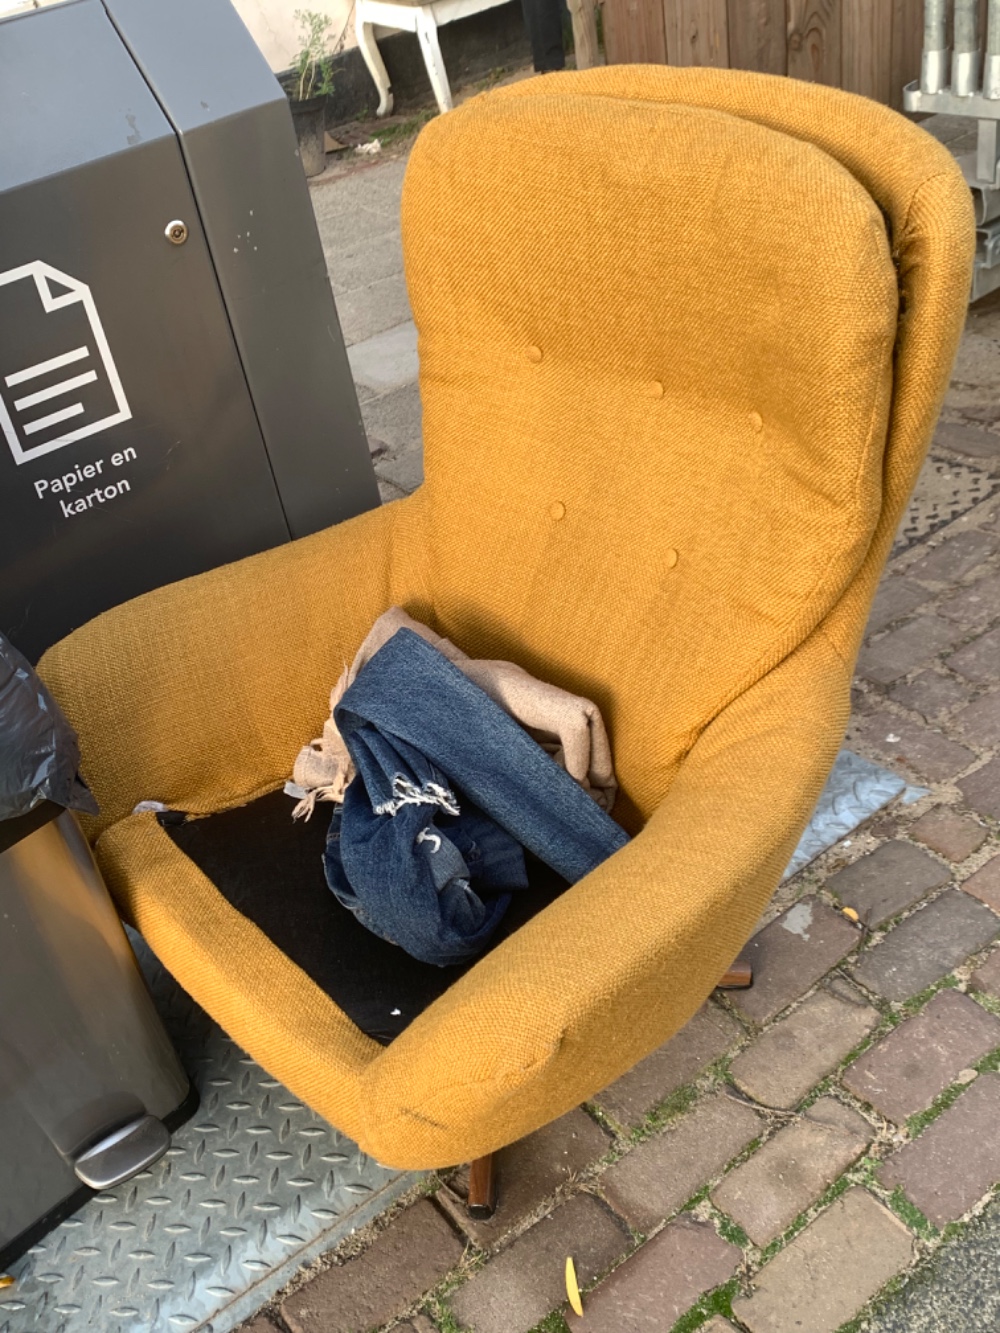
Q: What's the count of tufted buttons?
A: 5